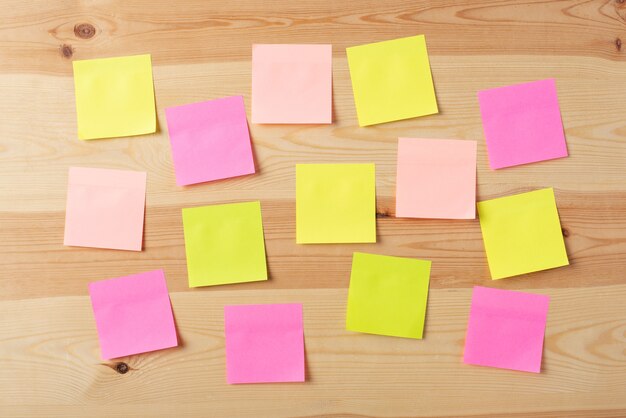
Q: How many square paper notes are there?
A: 14